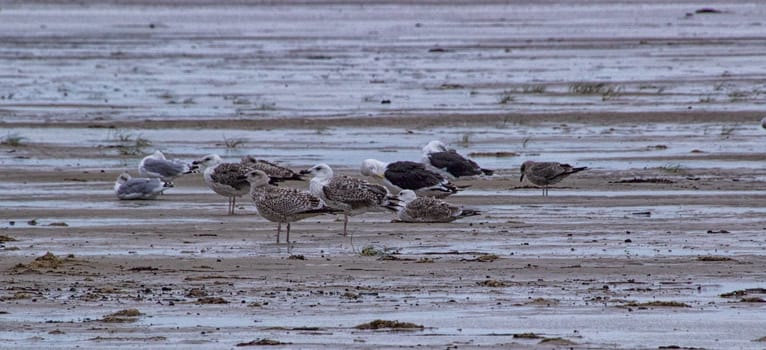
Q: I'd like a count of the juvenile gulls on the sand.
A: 6